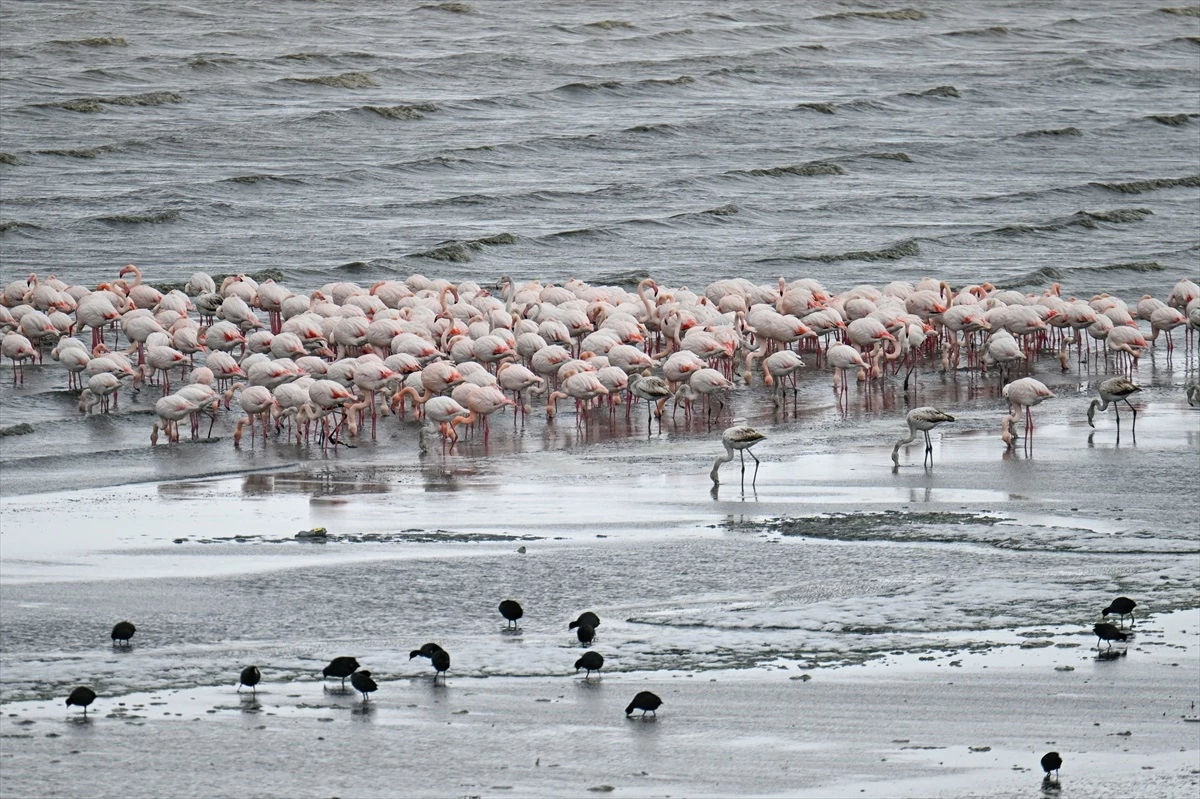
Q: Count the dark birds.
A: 15